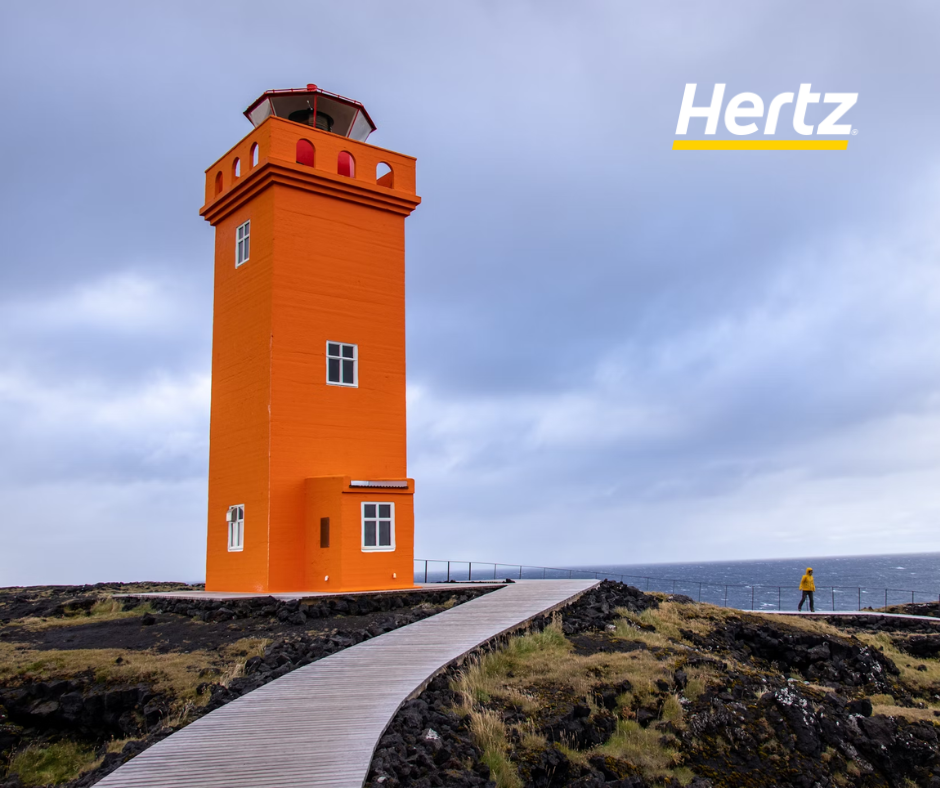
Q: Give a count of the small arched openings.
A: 6